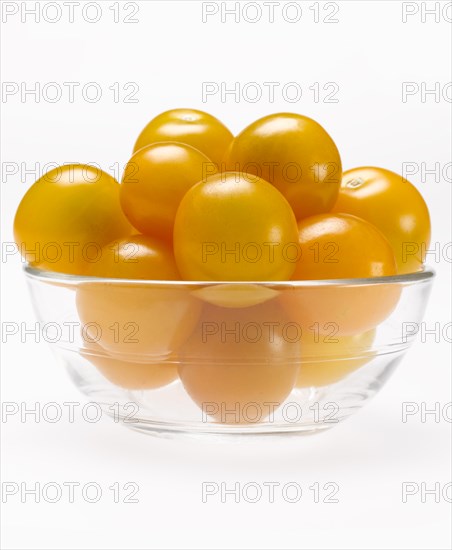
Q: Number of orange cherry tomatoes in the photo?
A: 11